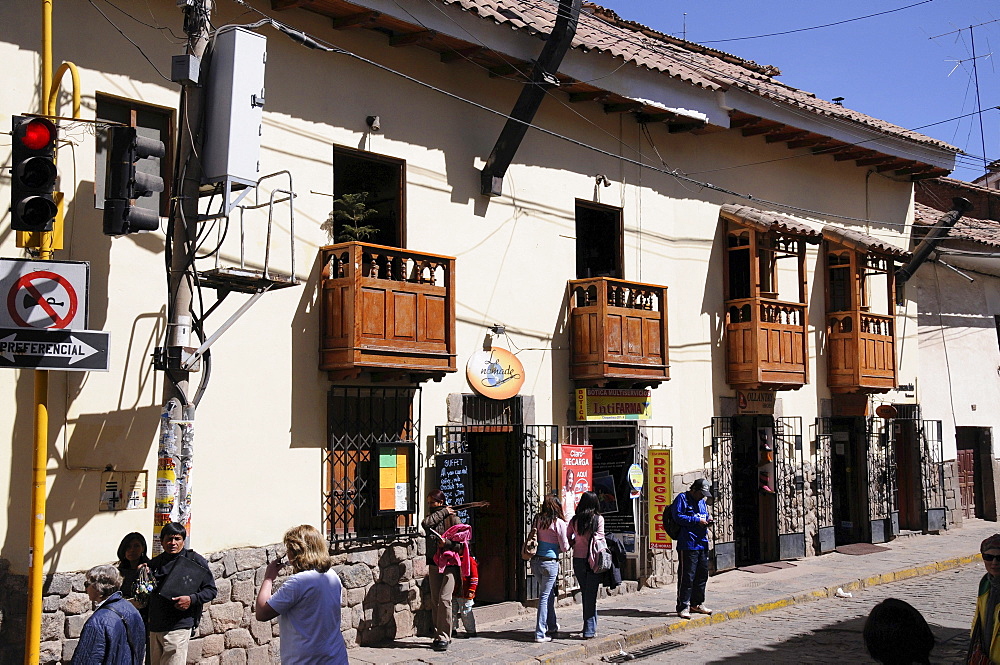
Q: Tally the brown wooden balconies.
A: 4